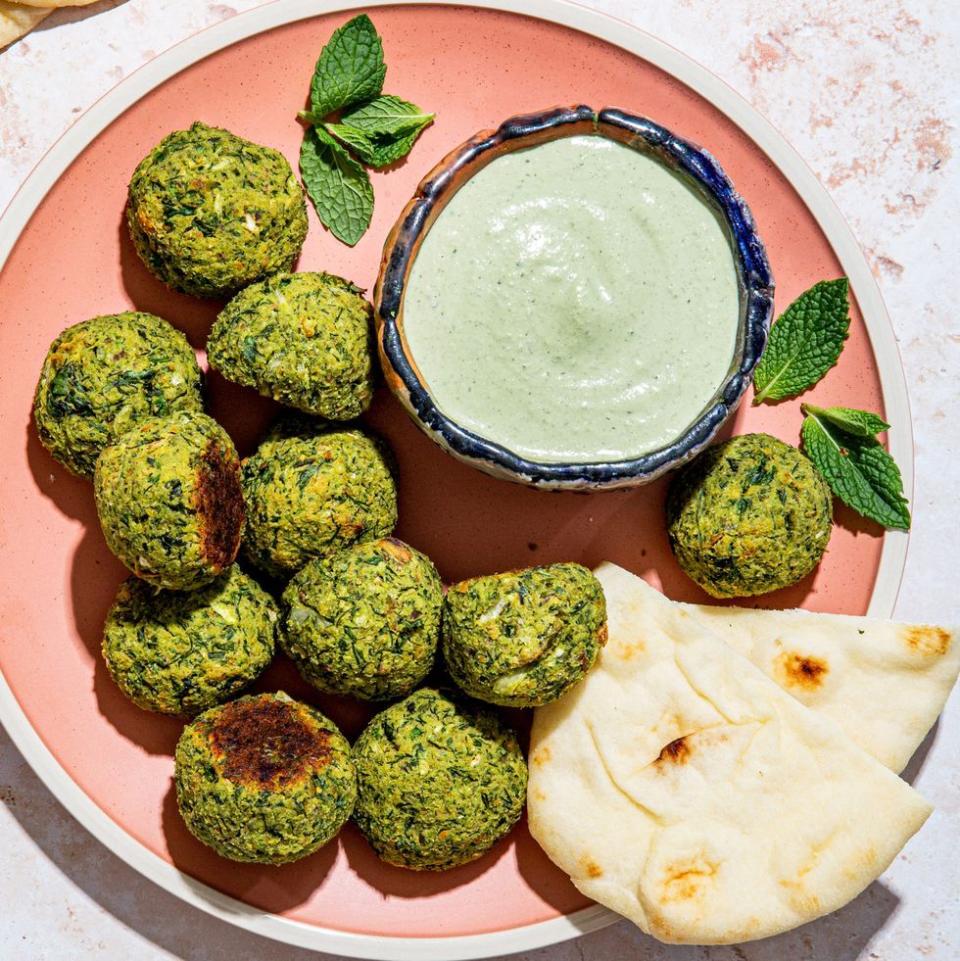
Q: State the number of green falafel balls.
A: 11